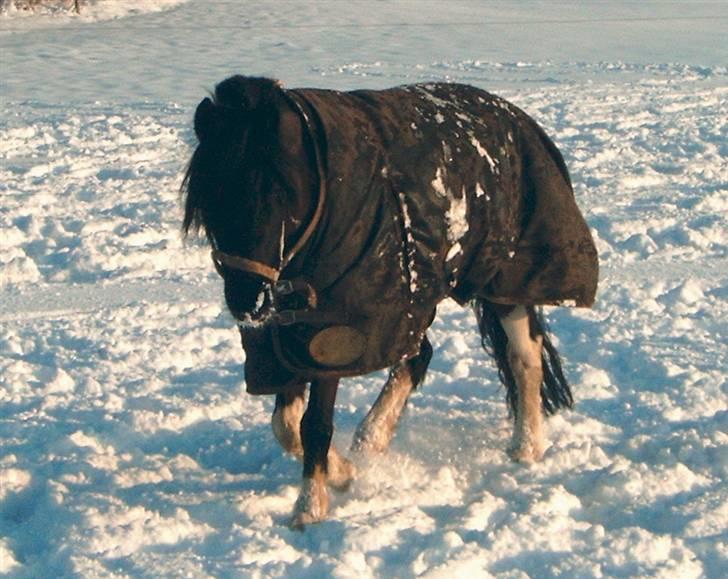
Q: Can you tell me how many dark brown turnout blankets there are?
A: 1